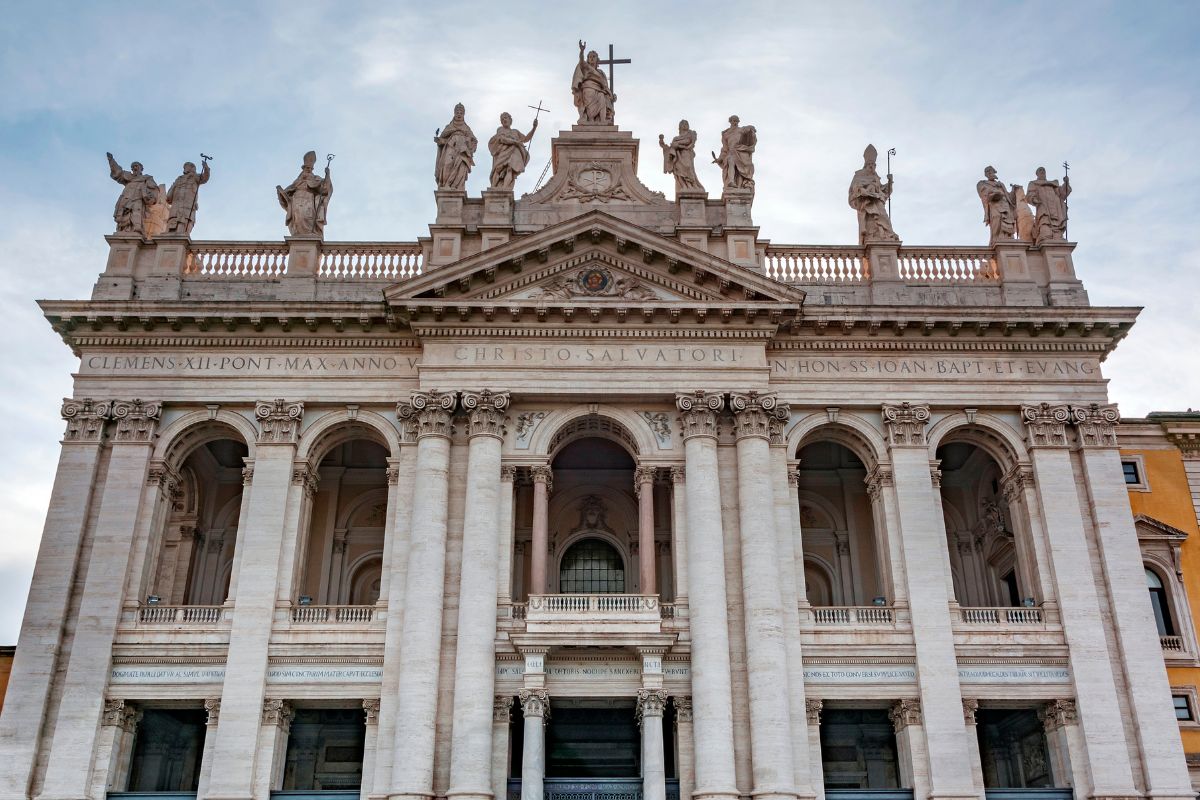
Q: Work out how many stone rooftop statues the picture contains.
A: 11